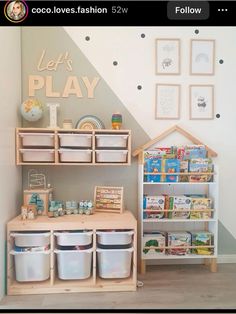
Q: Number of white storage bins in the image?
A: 12